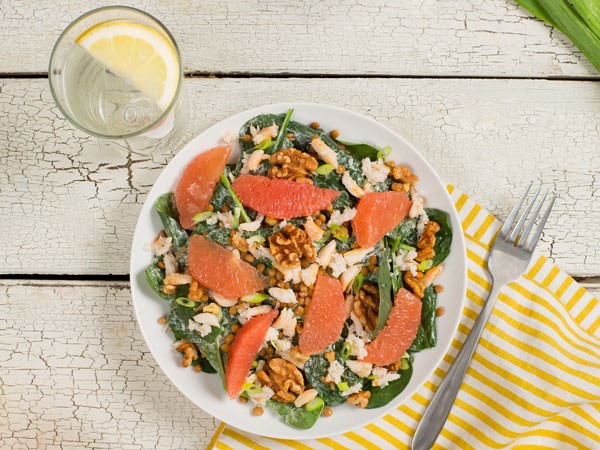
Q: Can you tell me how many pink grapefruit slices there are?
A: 7